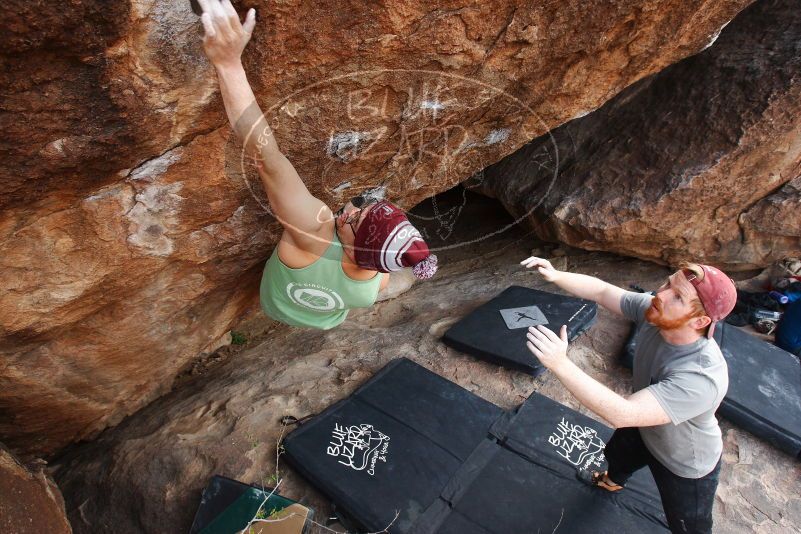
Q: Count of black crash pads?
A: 4